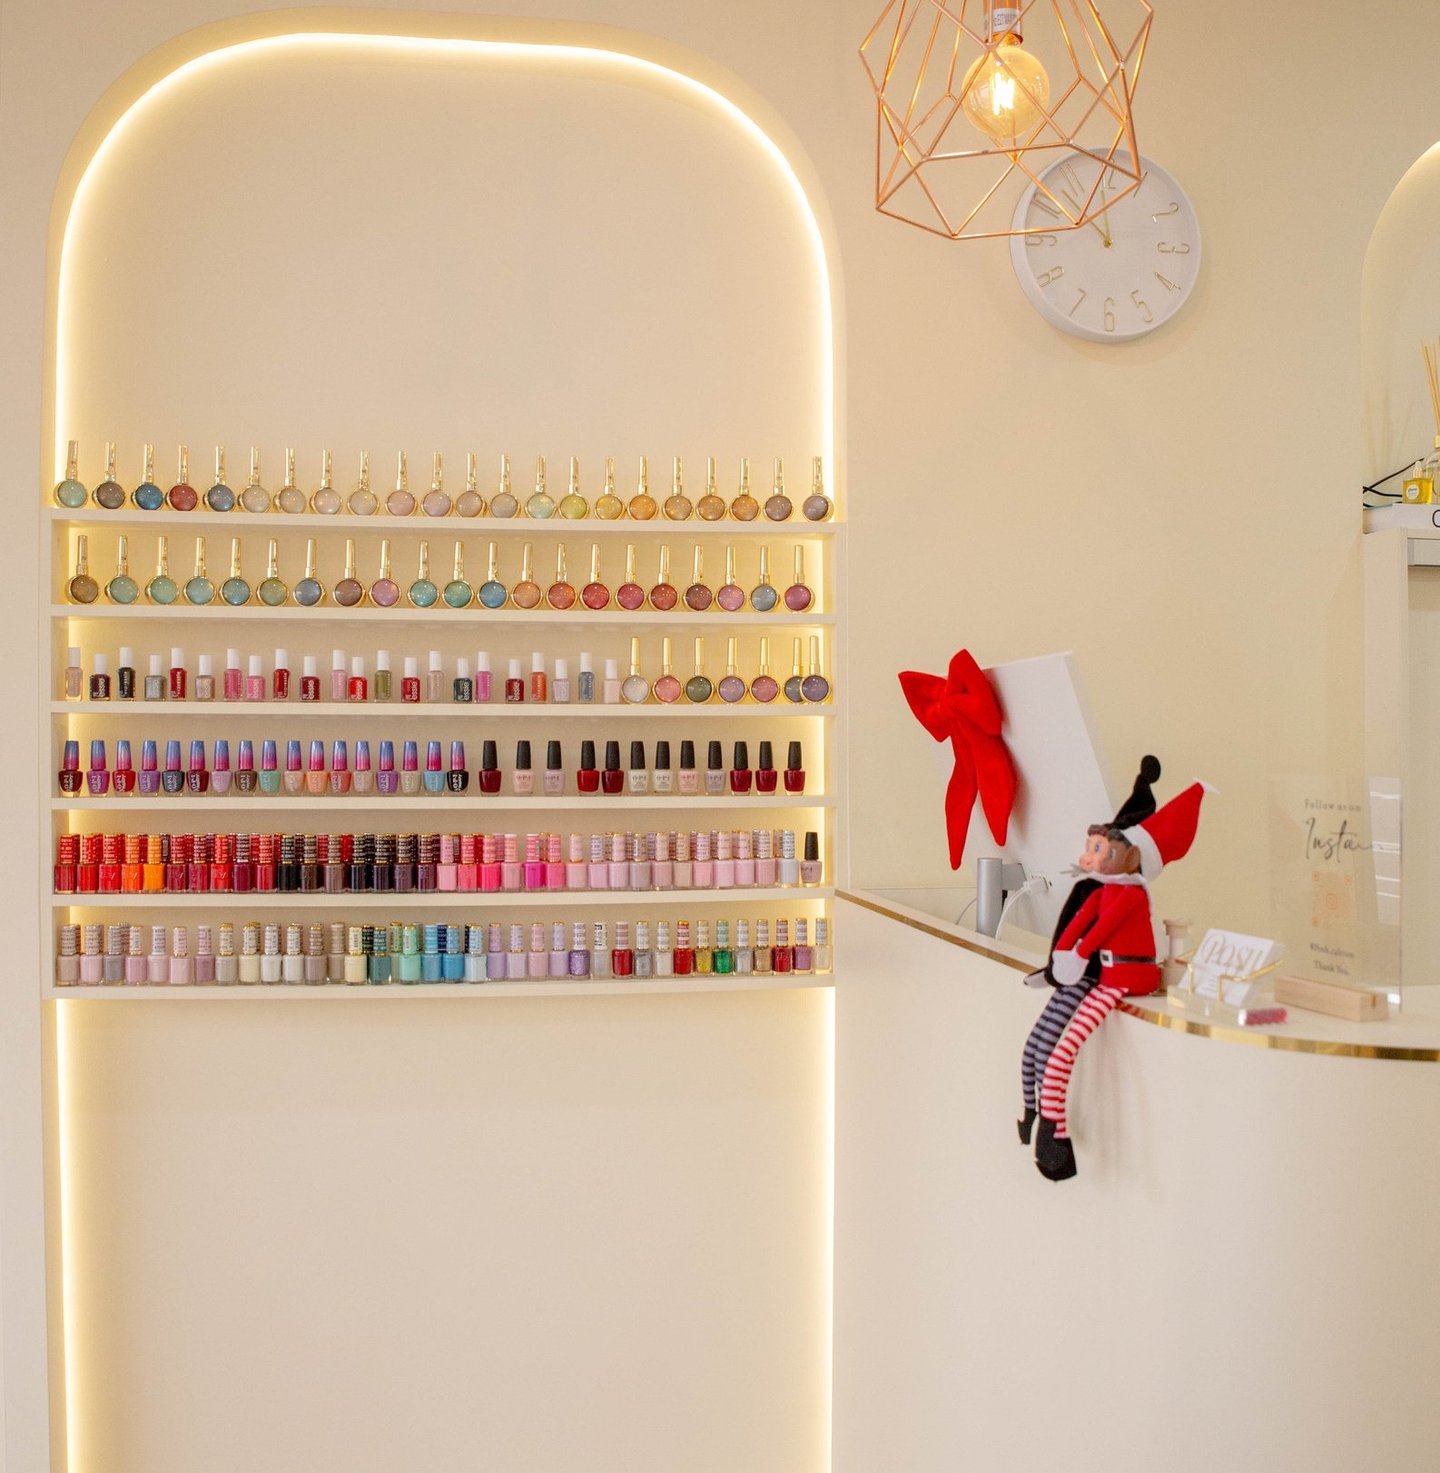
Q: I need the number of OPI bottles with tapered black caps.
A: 13